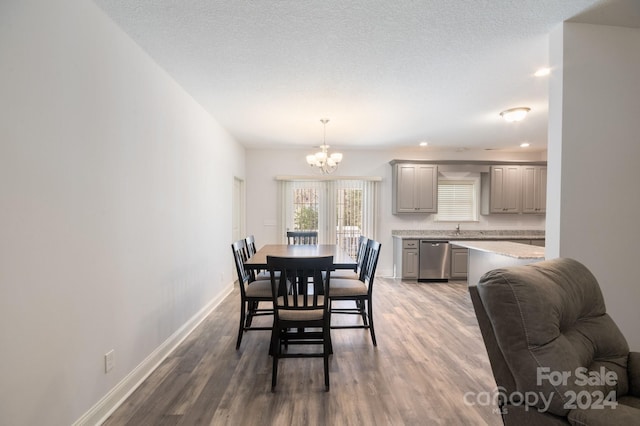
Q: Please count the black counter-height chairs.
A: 6